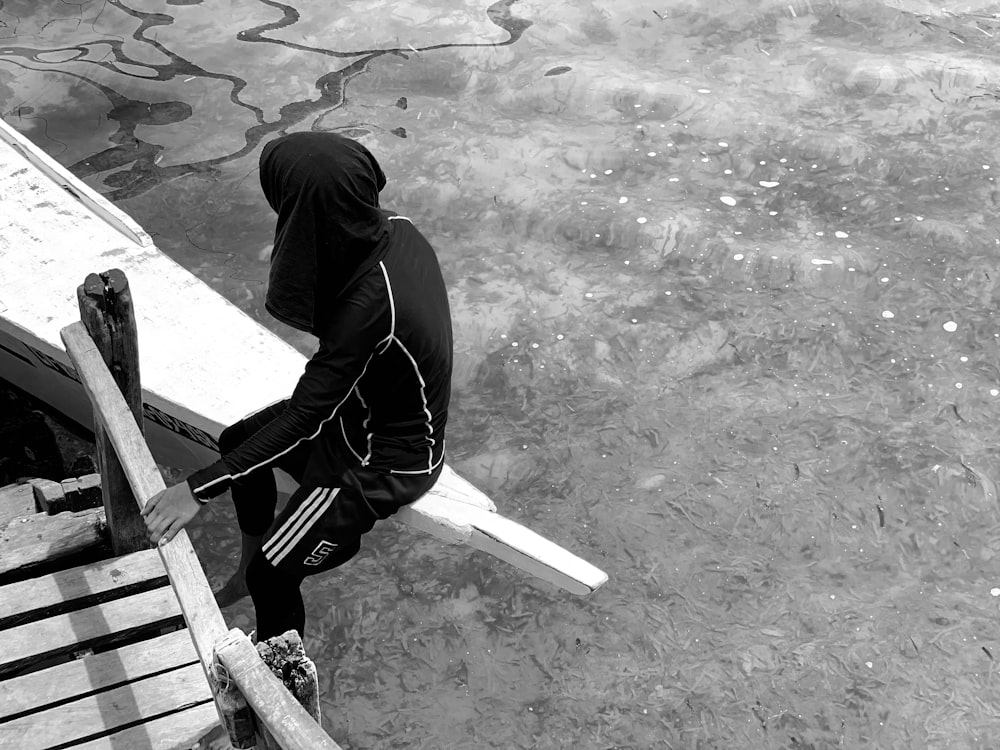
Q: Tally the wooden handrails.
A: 2